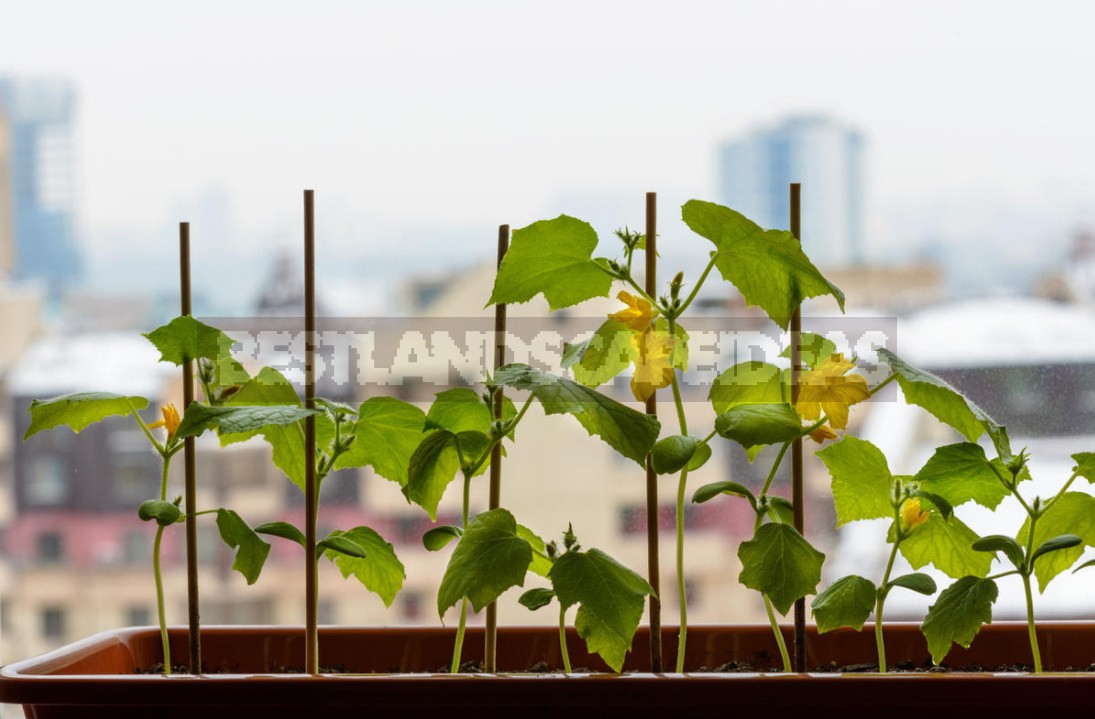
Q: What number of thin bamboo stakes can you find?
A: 5